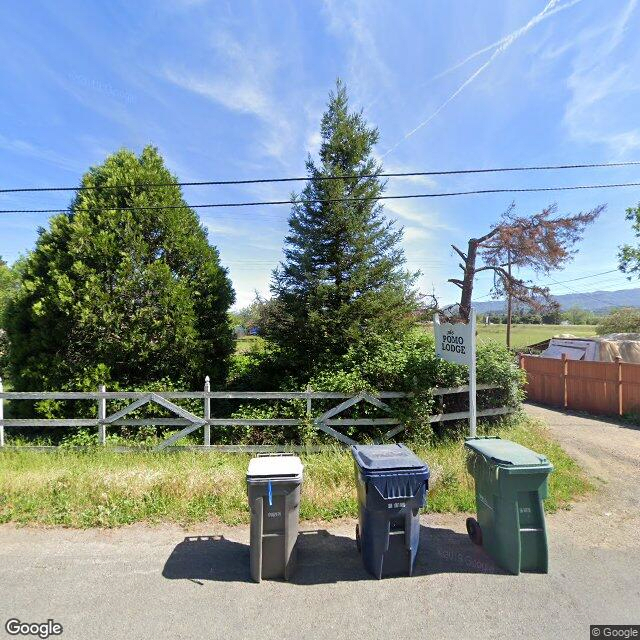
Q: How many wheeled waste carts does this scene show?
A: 3